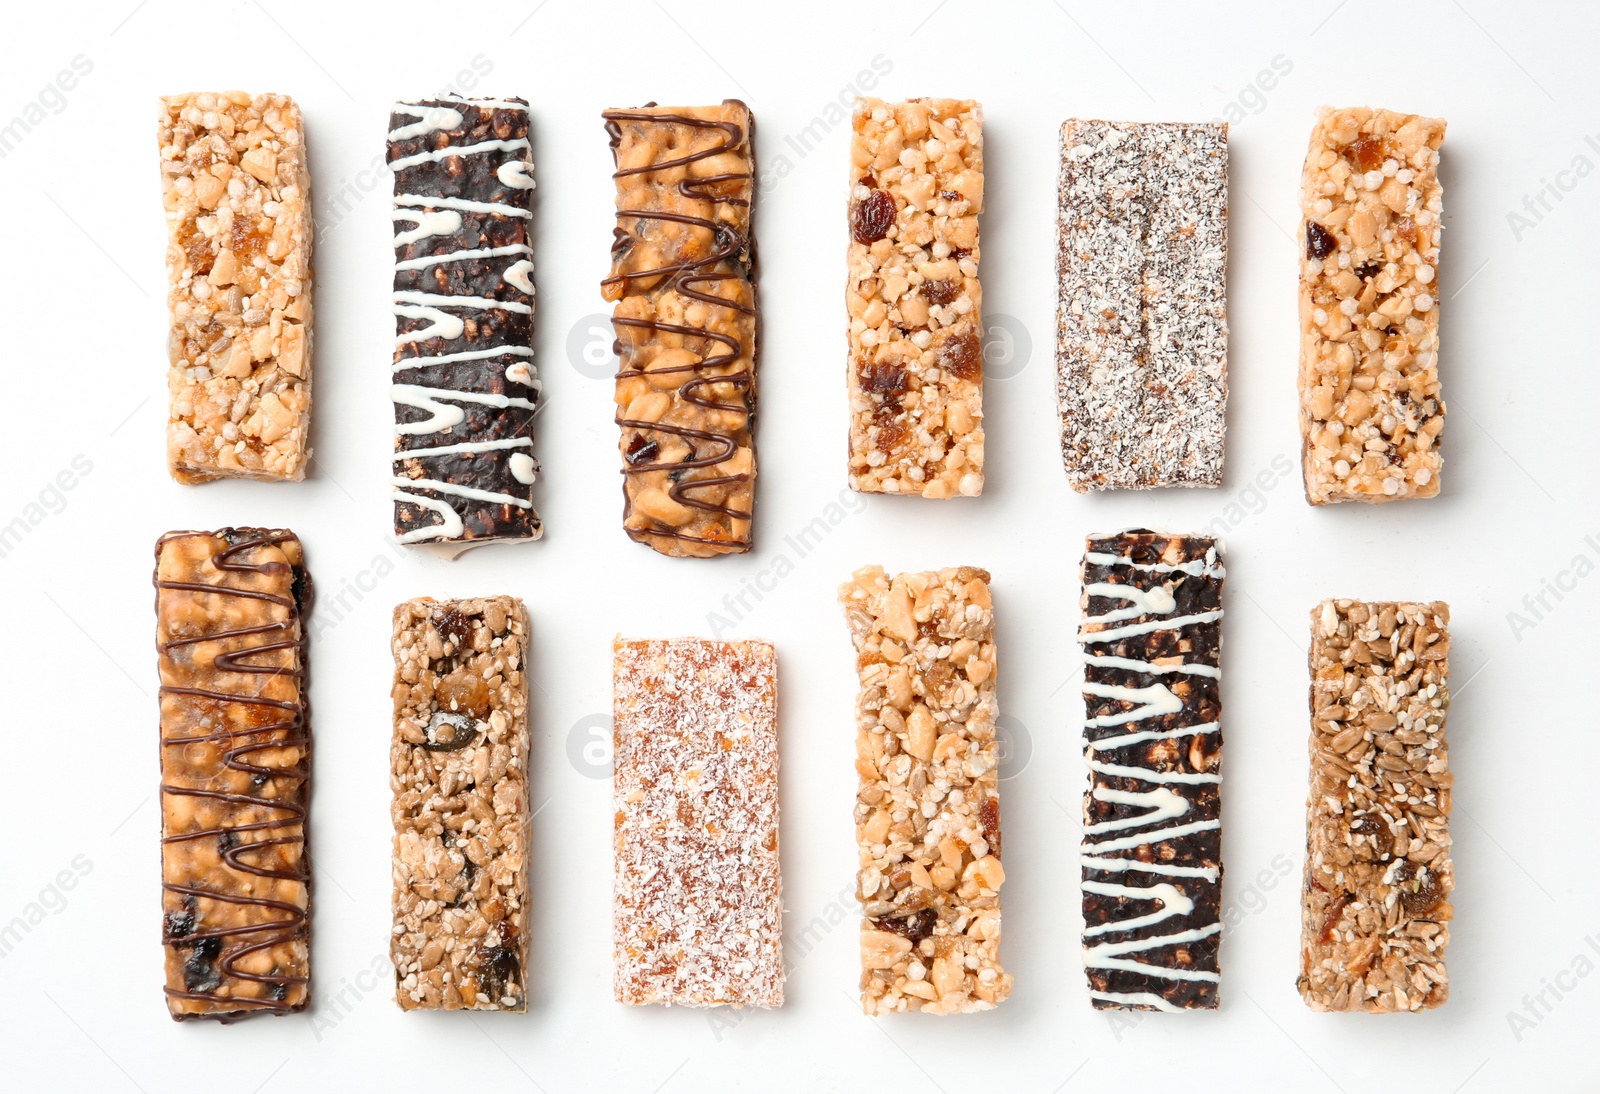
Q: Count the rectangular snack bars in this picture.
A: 12